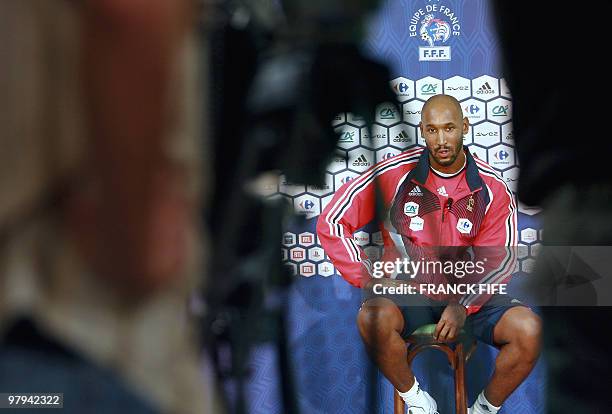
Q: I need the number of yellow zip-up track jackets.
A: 0